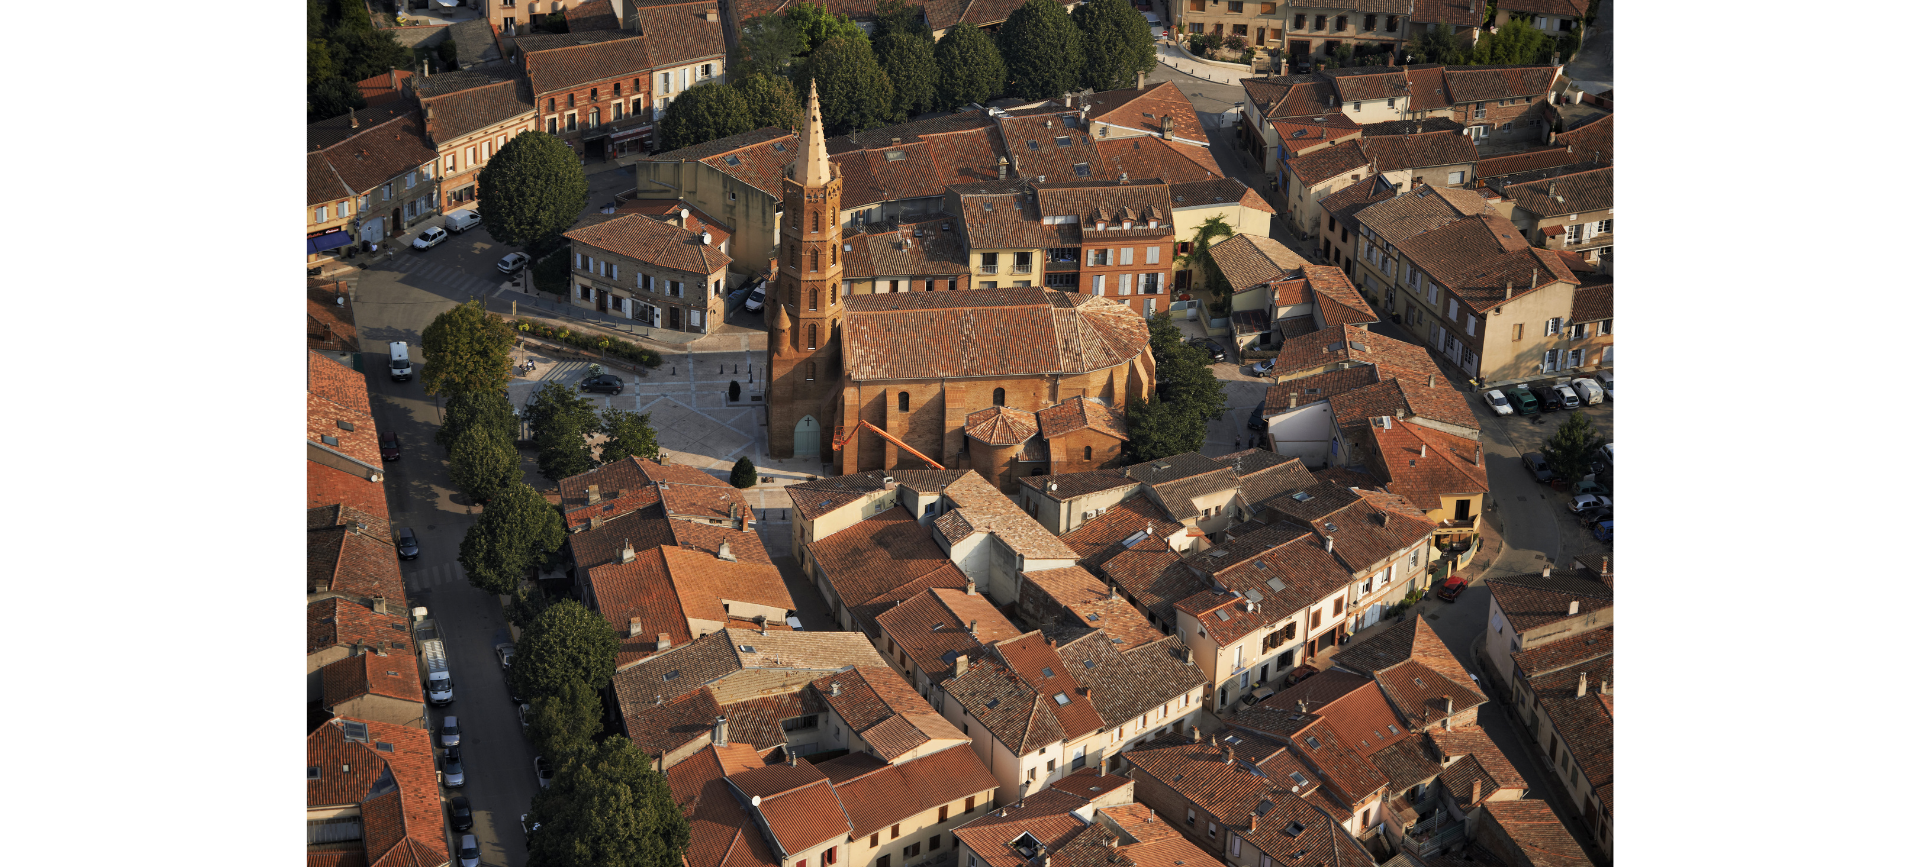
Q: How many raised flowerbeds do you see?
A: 1